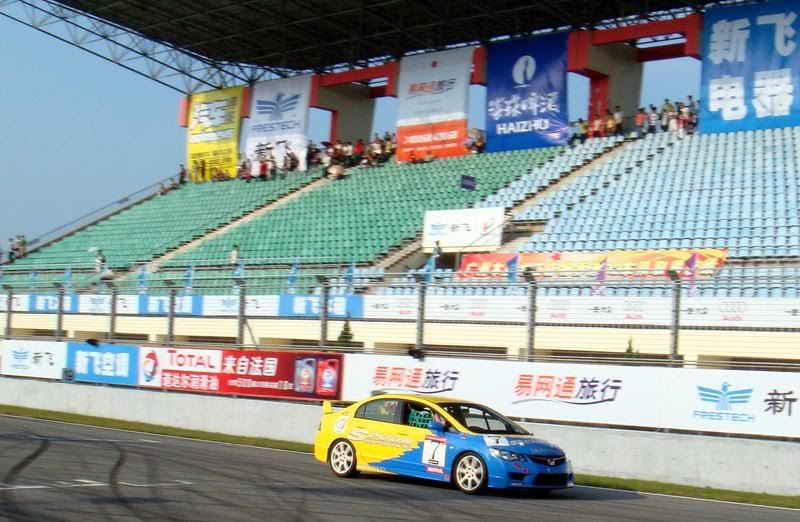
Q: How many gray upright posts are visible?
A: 9